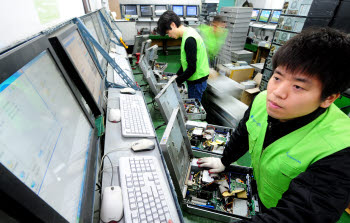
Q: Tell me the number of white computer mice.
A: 4